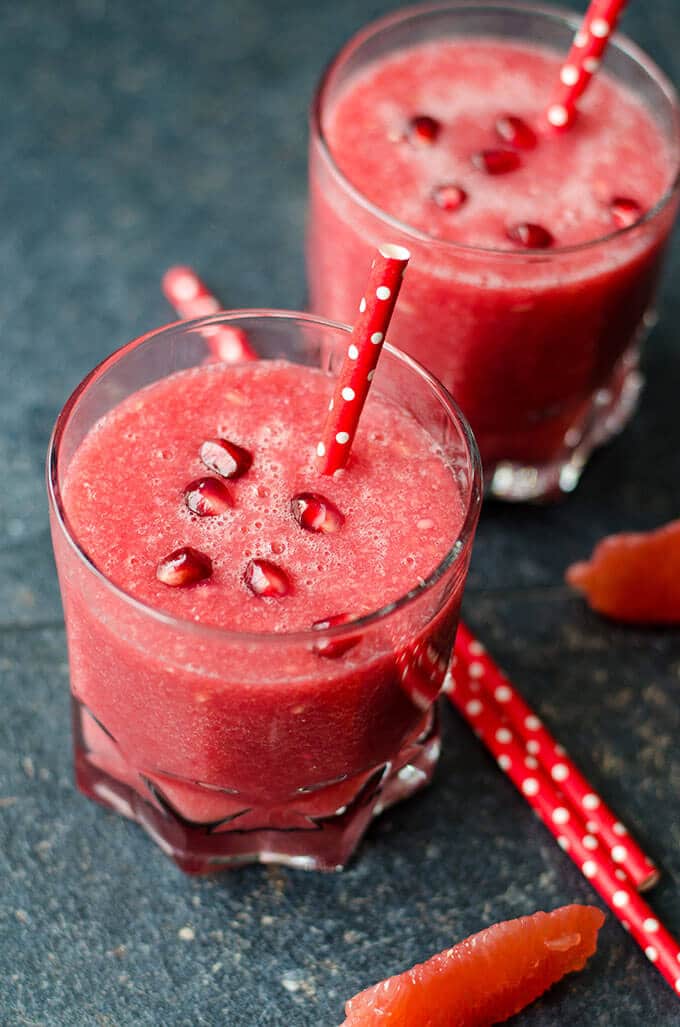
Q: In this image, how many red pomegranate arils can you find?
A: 12